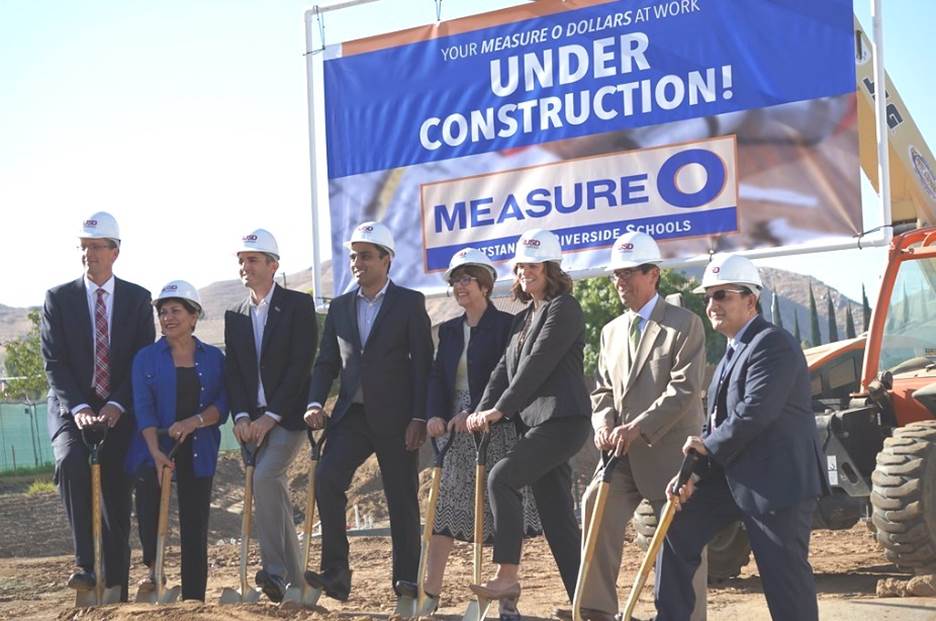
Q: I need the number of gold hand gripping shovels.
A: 8